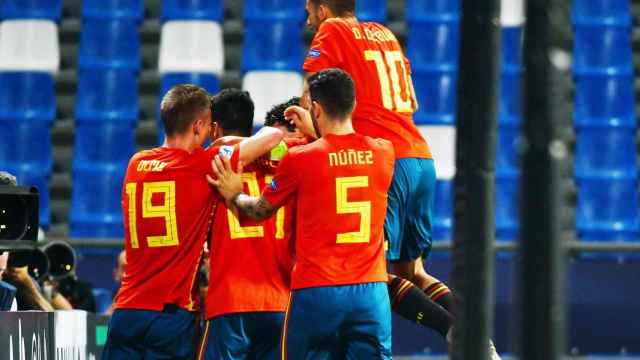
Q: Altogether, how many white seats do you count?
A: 5